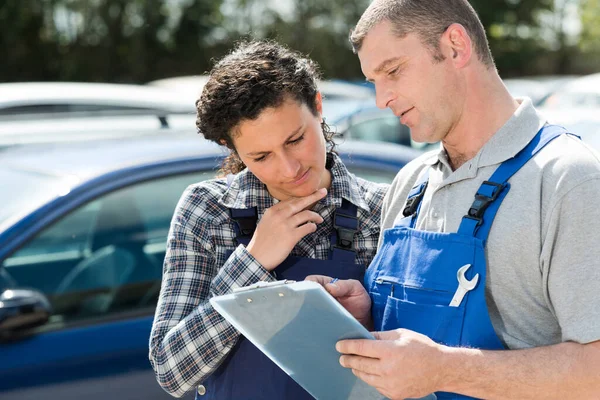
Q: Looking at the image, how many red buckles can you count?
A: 0